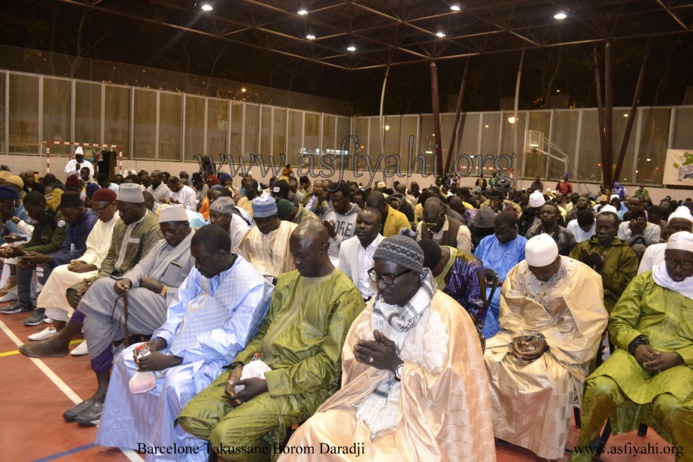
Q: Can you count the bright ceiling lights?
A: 7